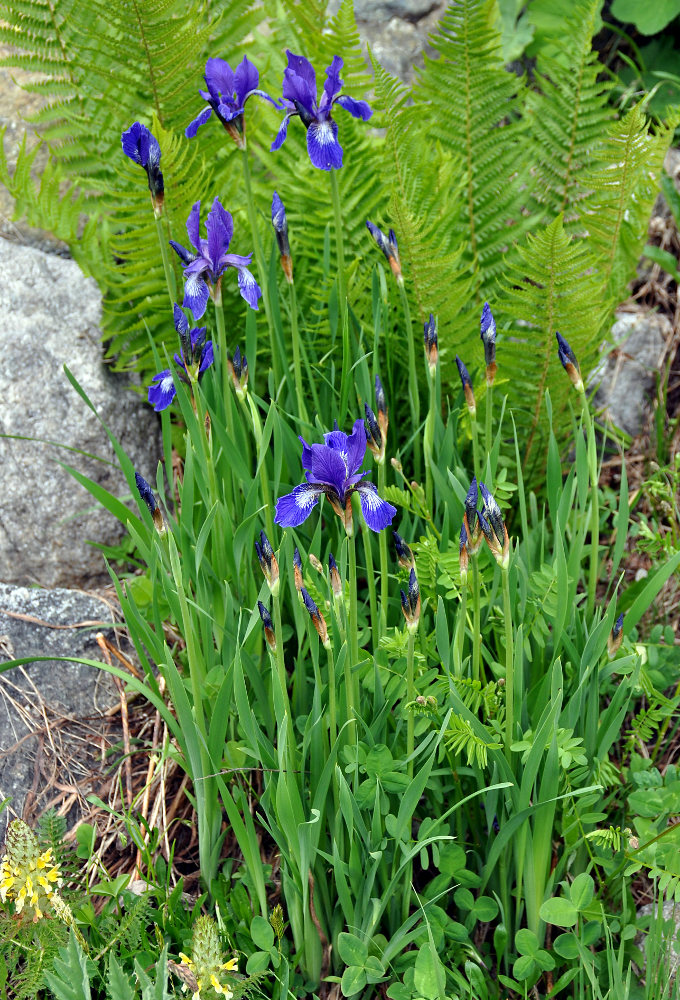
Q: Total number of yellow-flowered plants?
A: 2